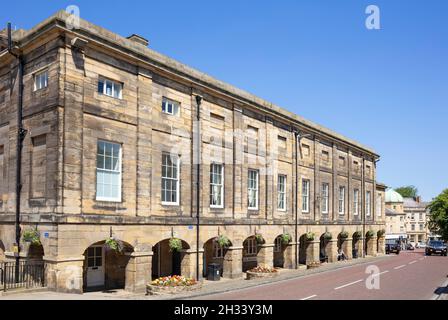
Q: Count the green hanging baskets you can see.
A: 12